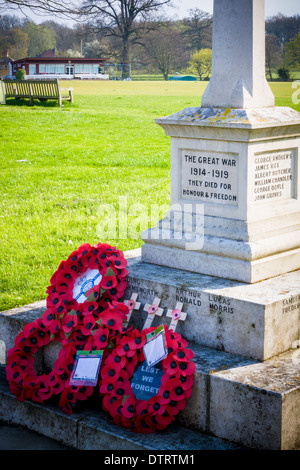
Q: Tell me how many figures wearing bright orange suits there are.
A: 0